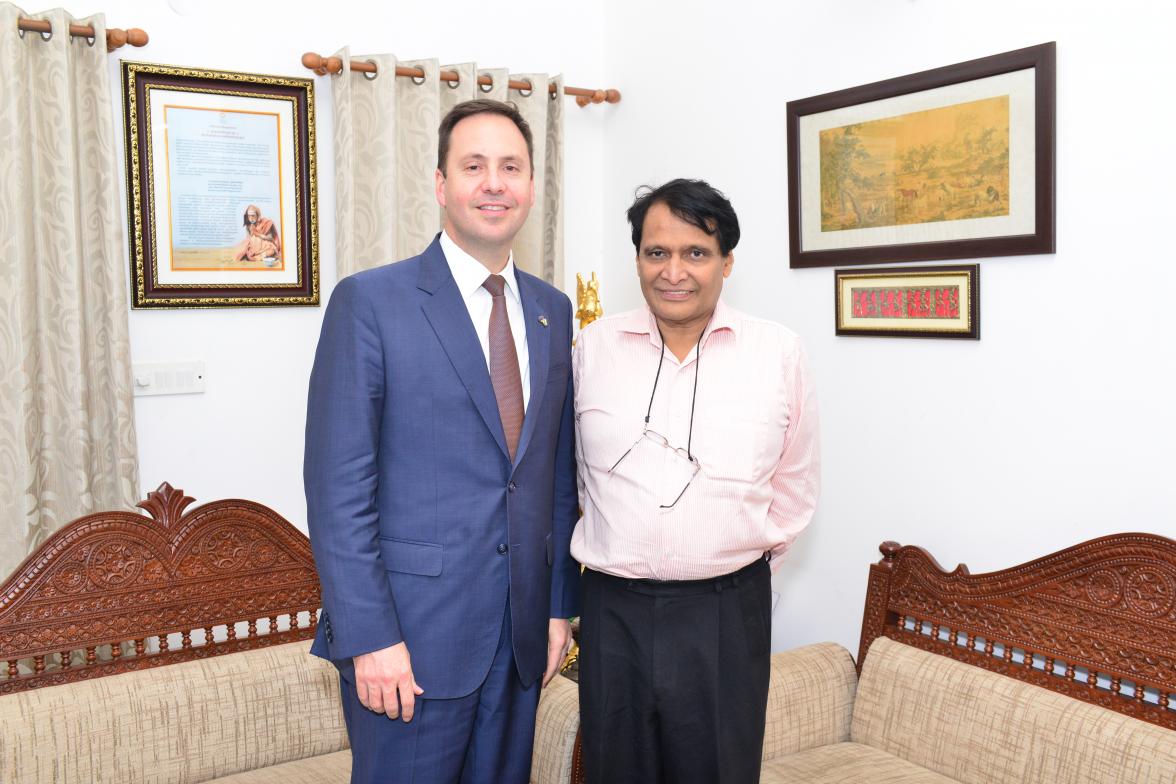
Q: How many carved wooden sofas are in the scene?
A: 2